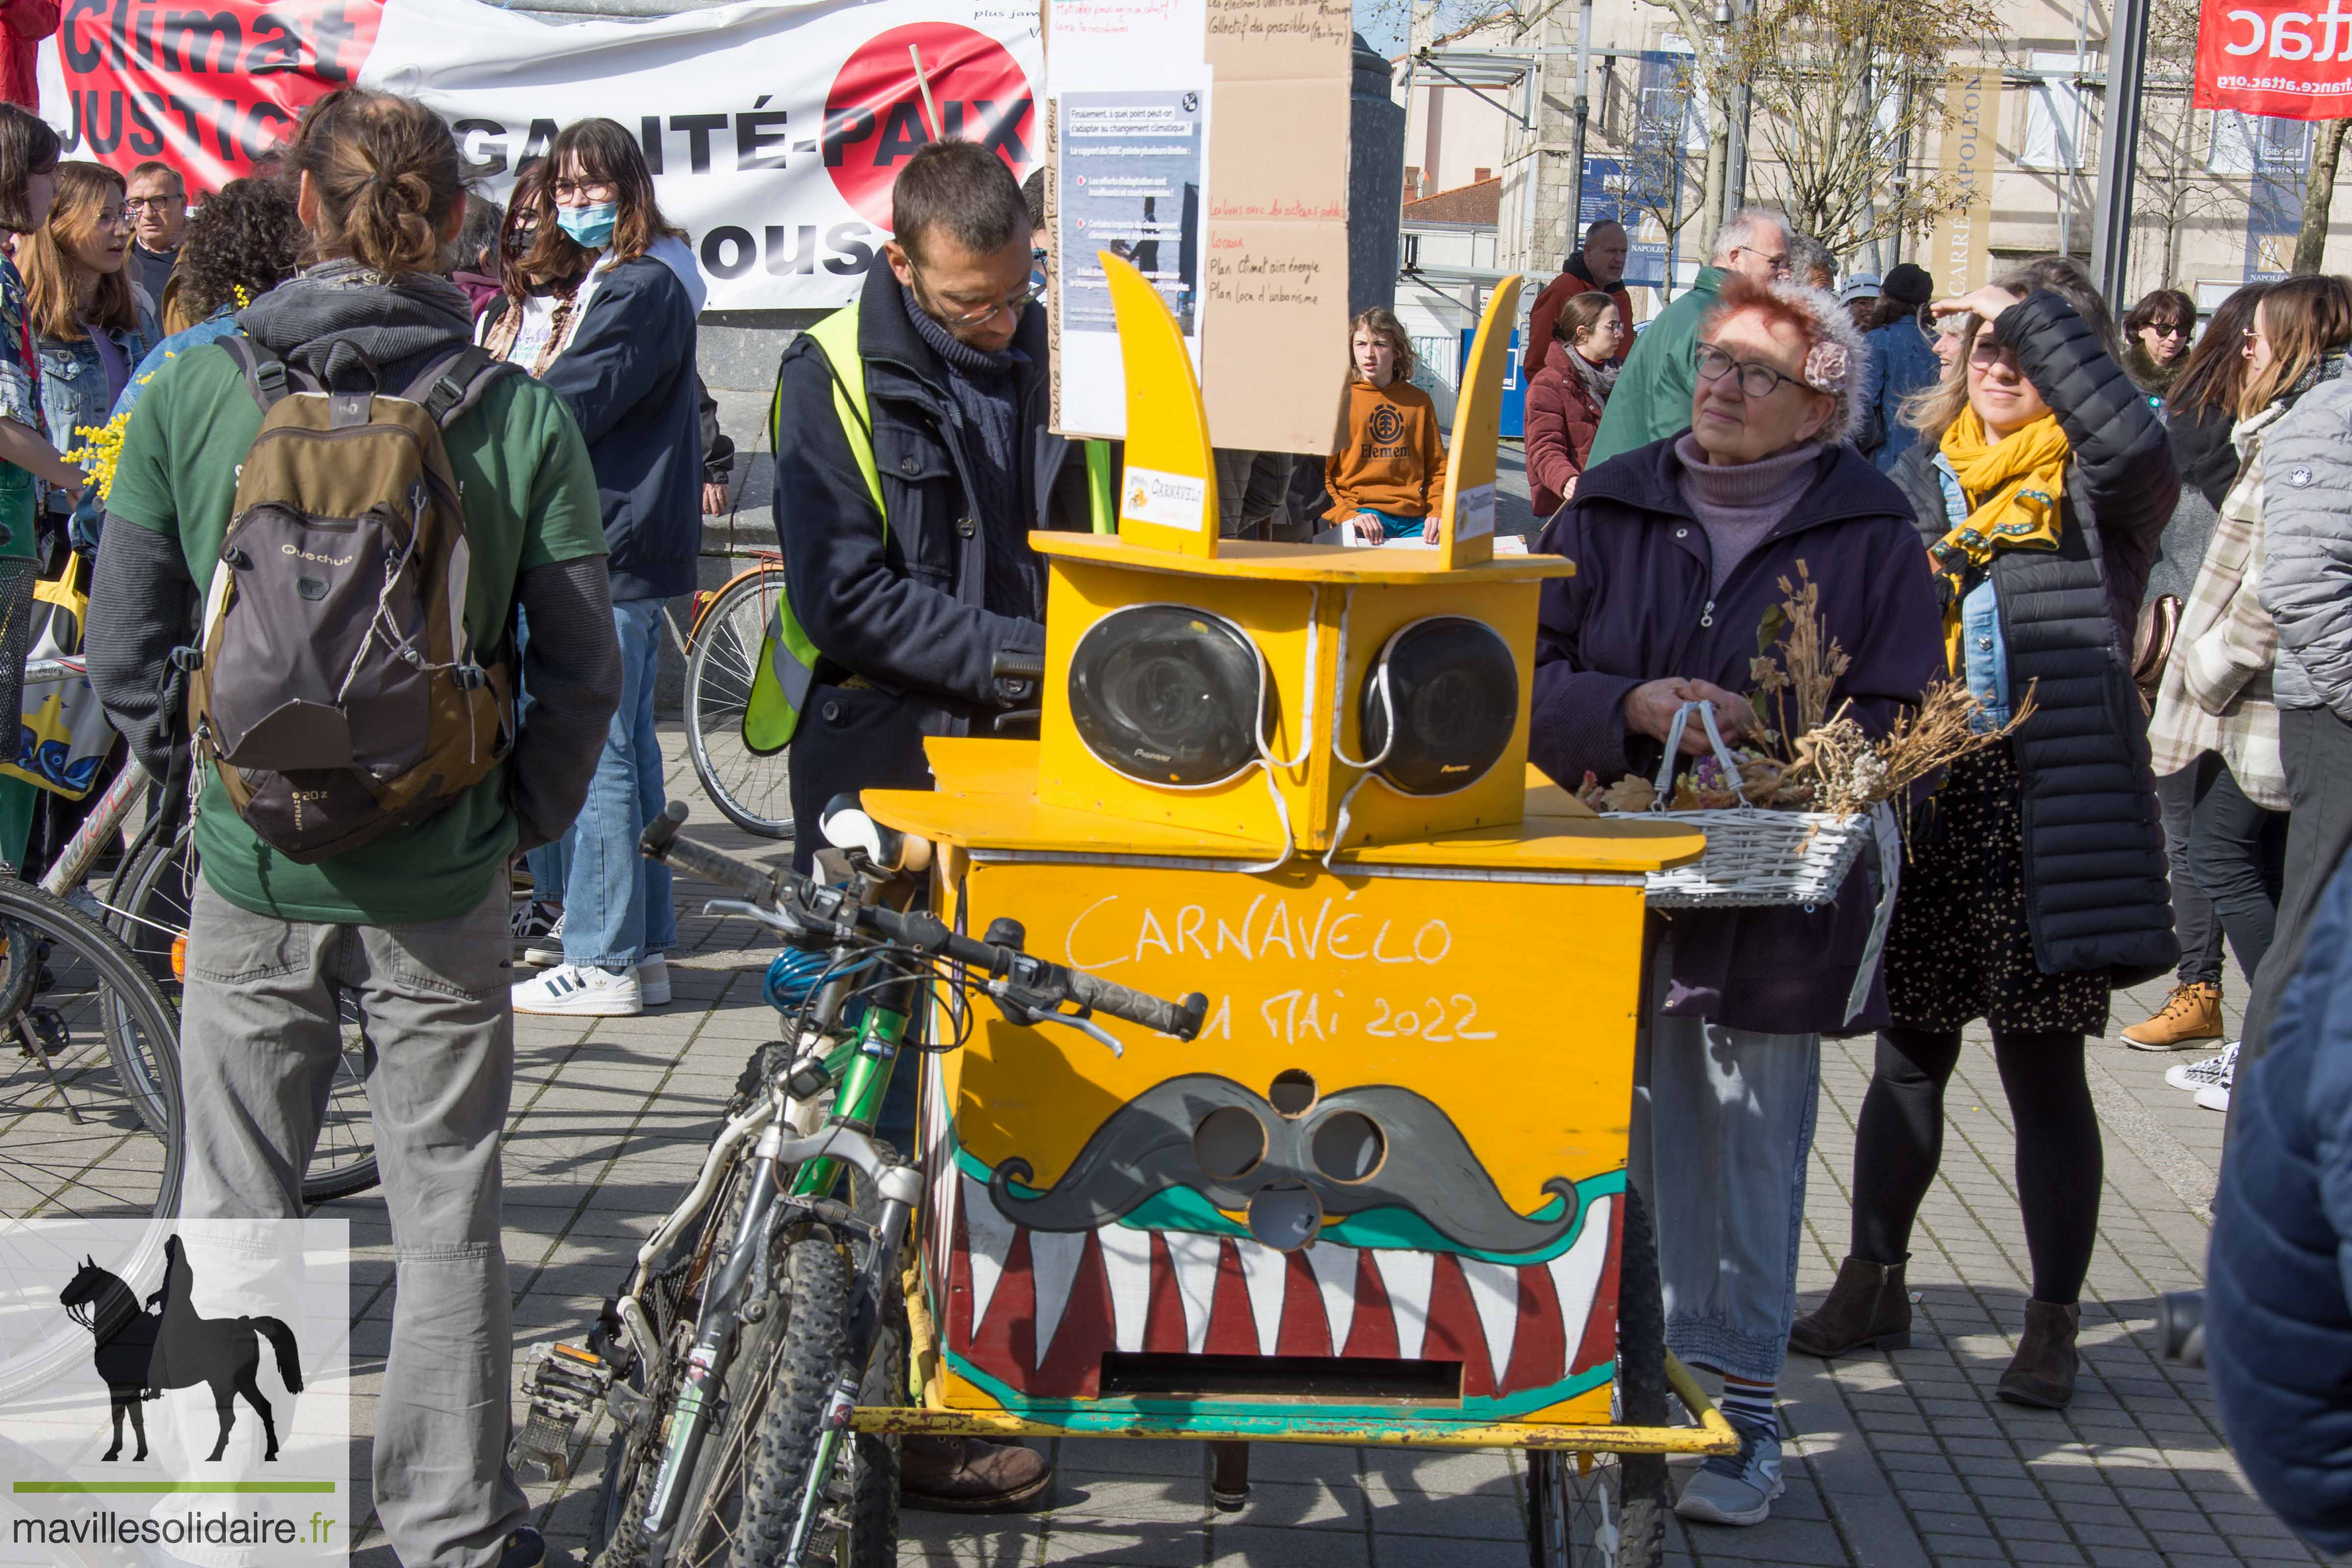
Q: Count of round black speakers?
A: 2